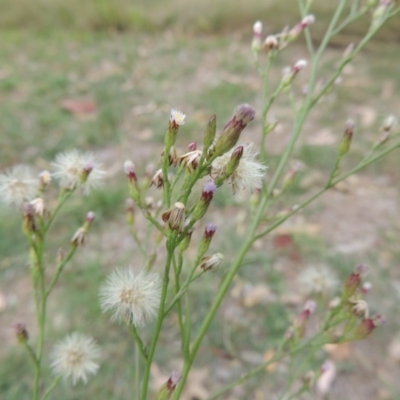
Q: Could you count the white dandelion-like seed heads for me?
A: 6